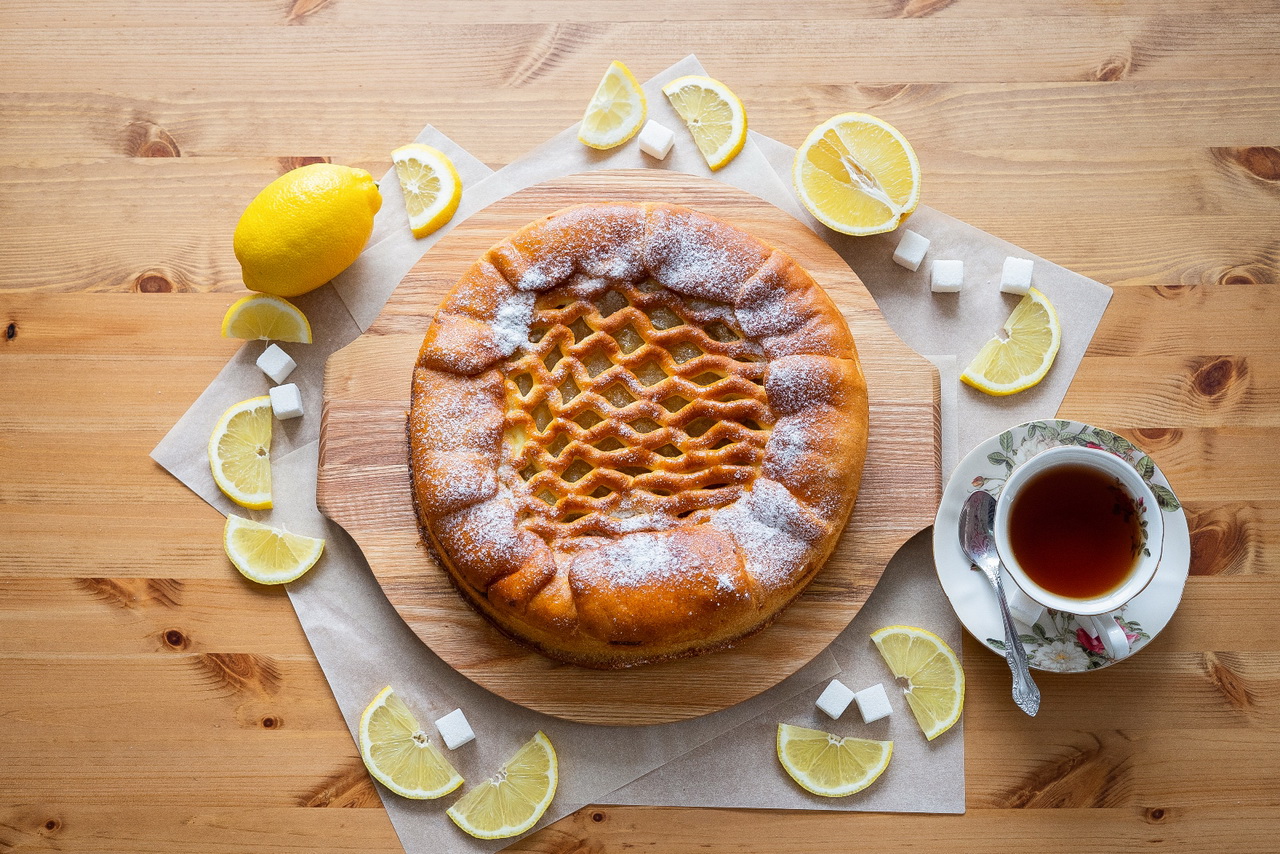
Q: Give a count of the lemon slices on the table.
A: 11